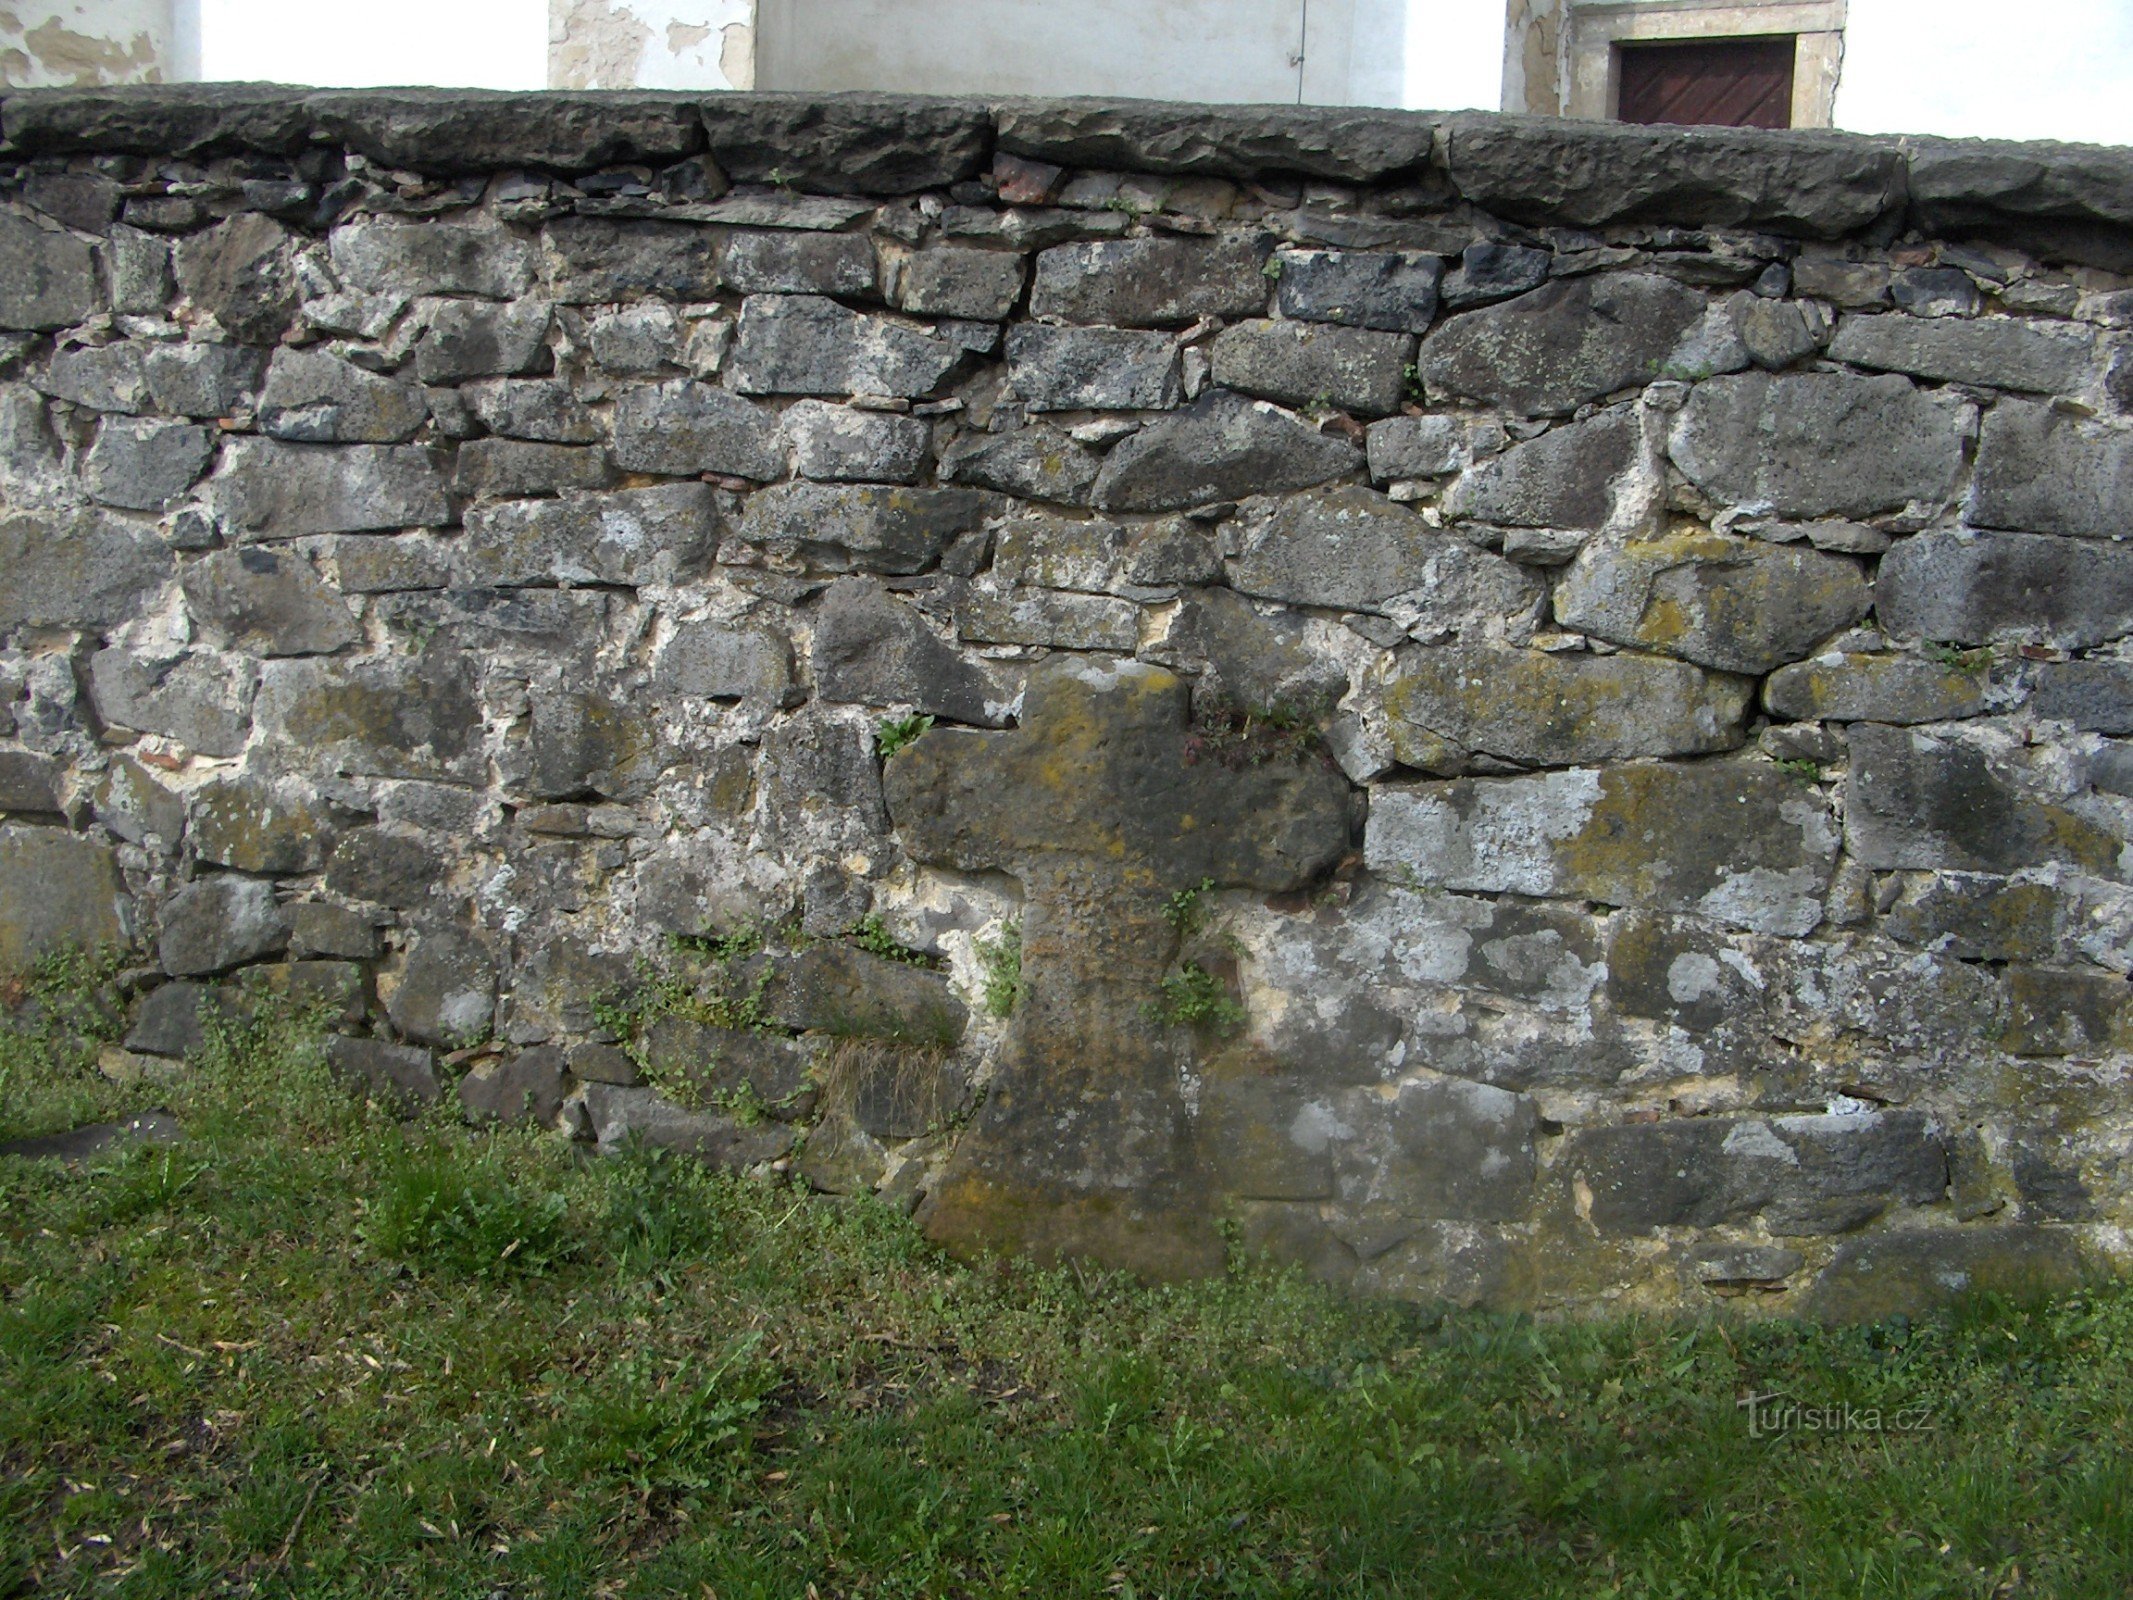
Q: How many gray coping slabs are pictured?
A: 6